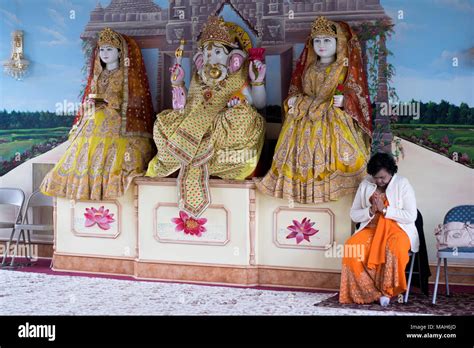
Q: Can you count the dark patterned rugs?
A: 1